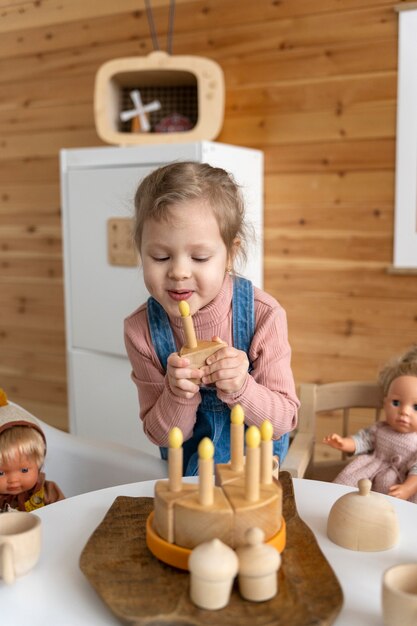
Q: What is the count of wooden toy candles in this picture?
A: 6